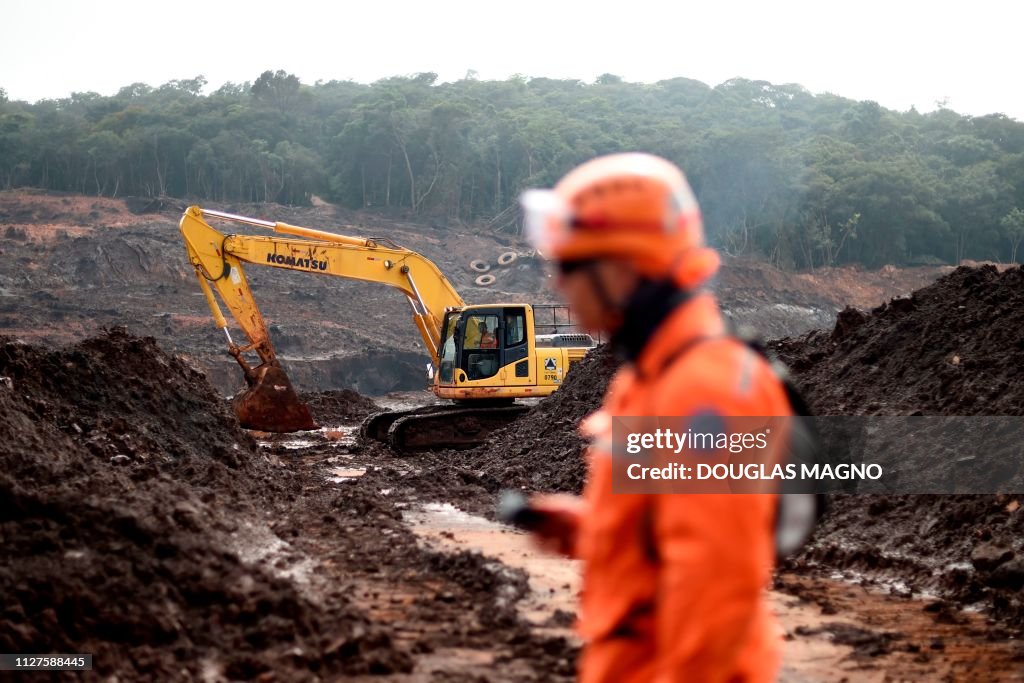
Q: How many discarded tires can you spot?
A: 3